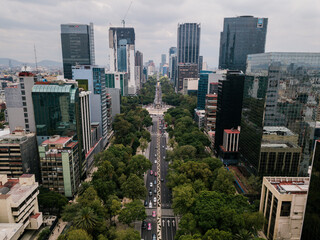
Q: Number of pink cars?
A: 4